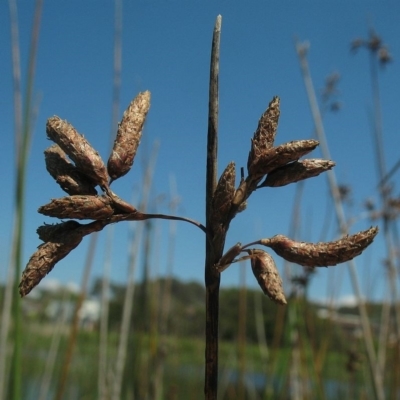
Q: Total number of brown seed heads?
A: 12